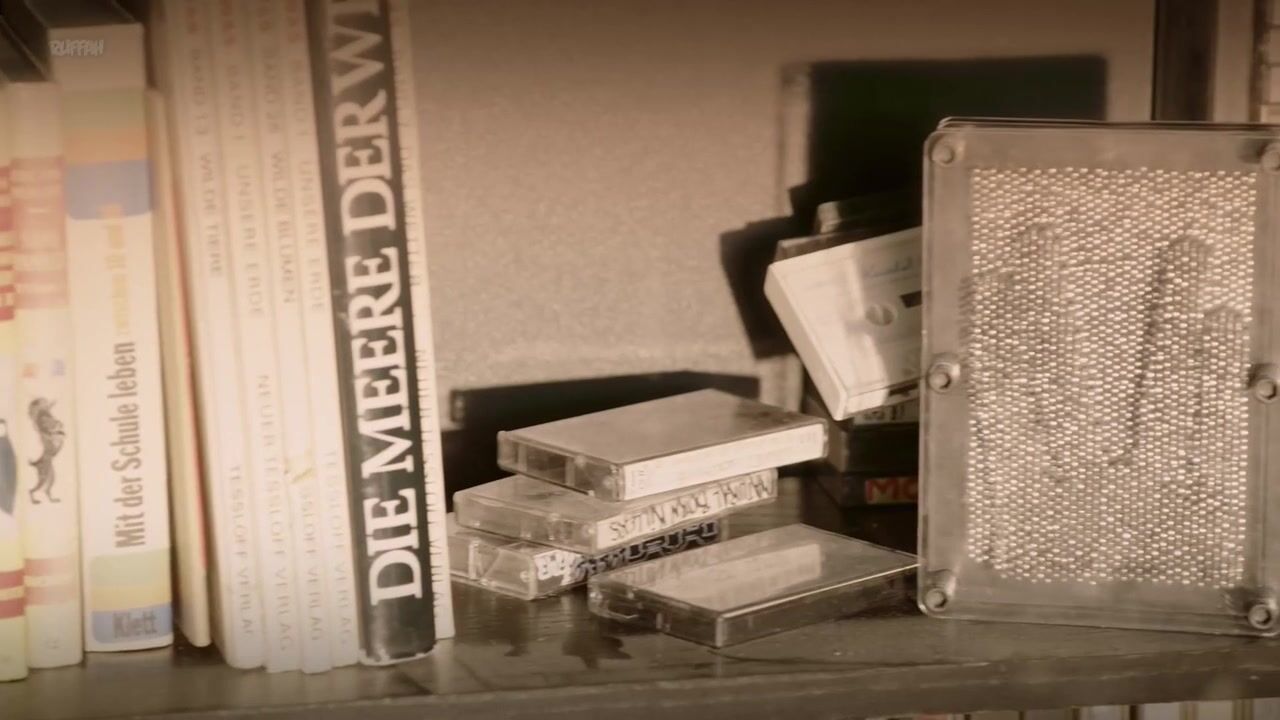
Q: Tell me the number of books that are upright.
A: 10